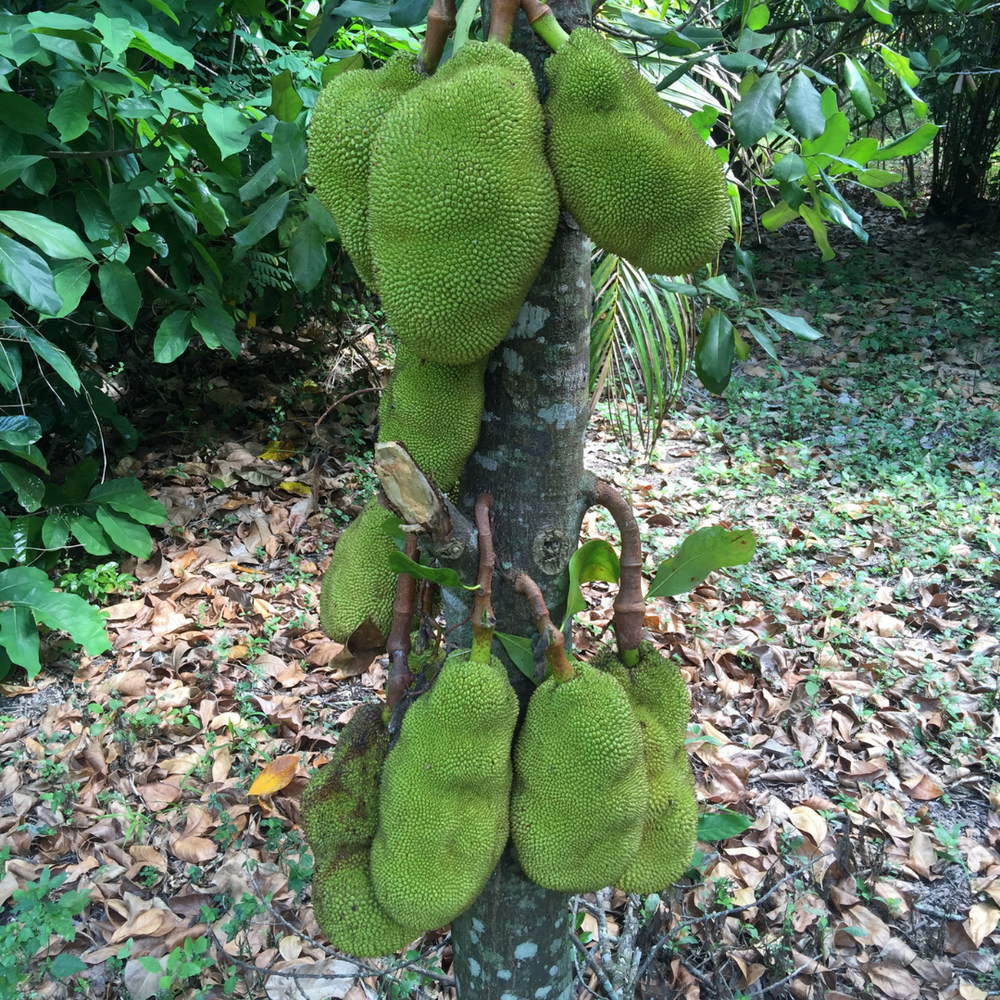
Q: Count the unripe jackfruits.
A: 9